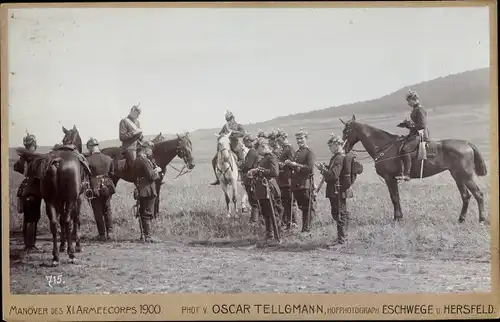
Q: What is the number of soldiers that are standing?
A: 10